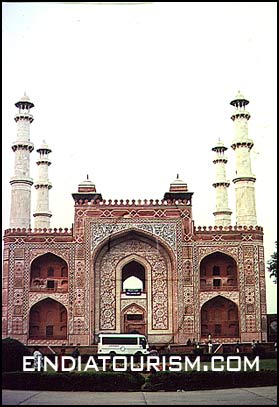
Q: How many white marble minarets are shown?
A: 4